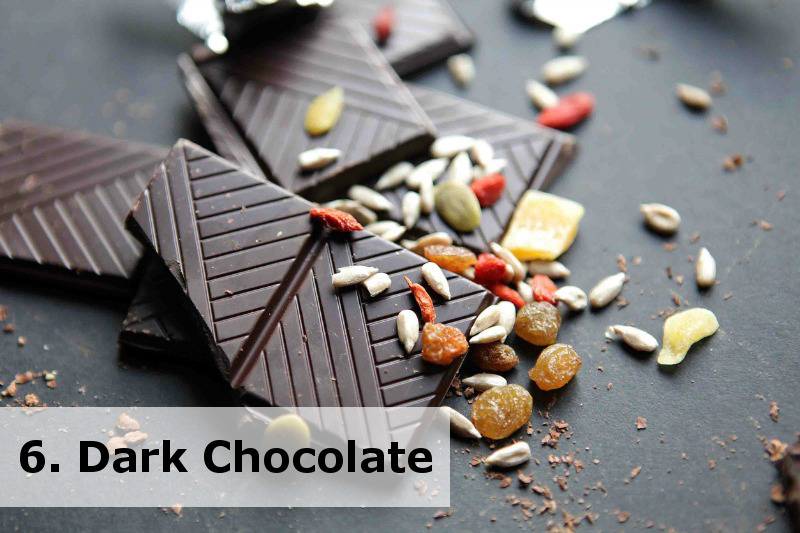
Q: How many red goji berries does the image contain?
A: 8